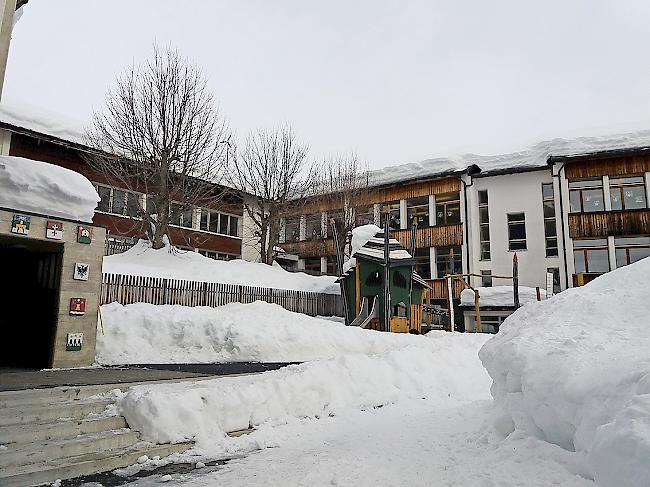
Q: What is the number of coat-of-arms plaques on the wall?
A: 6